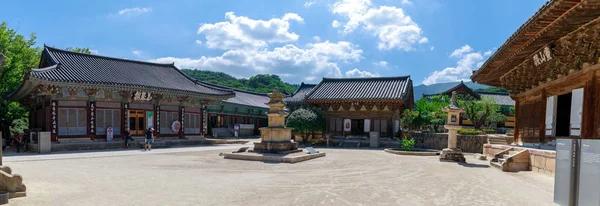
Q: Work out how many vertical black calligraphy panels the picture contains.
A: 6